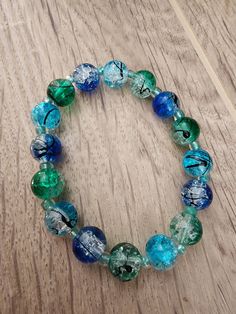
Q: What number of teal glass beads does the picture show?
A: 5